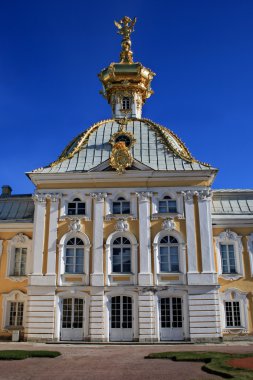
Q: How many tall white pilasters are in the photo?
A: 6